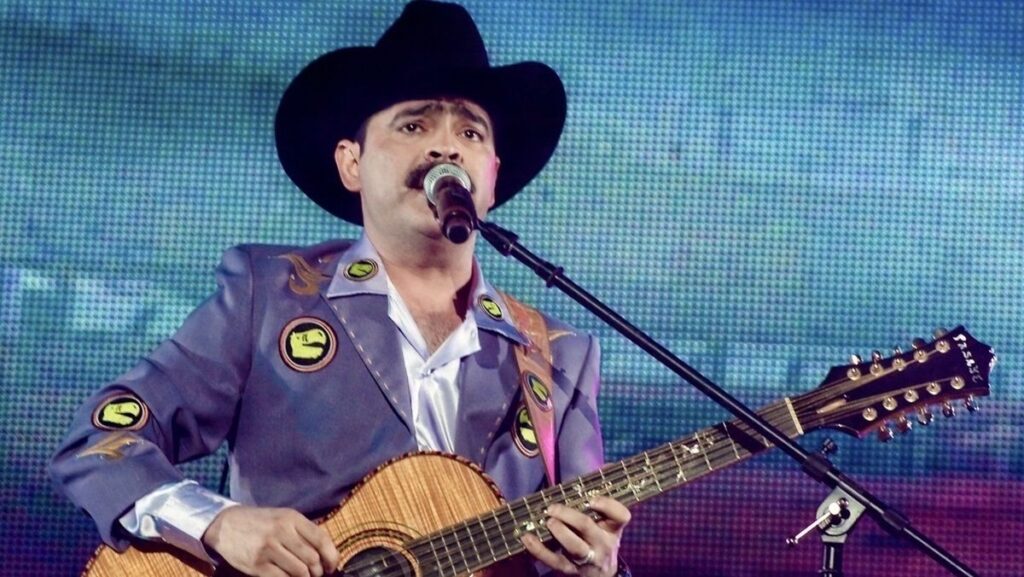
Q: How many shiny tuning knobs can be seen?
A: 10